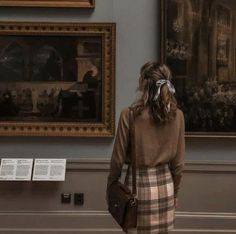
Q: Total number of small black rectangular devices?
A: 2